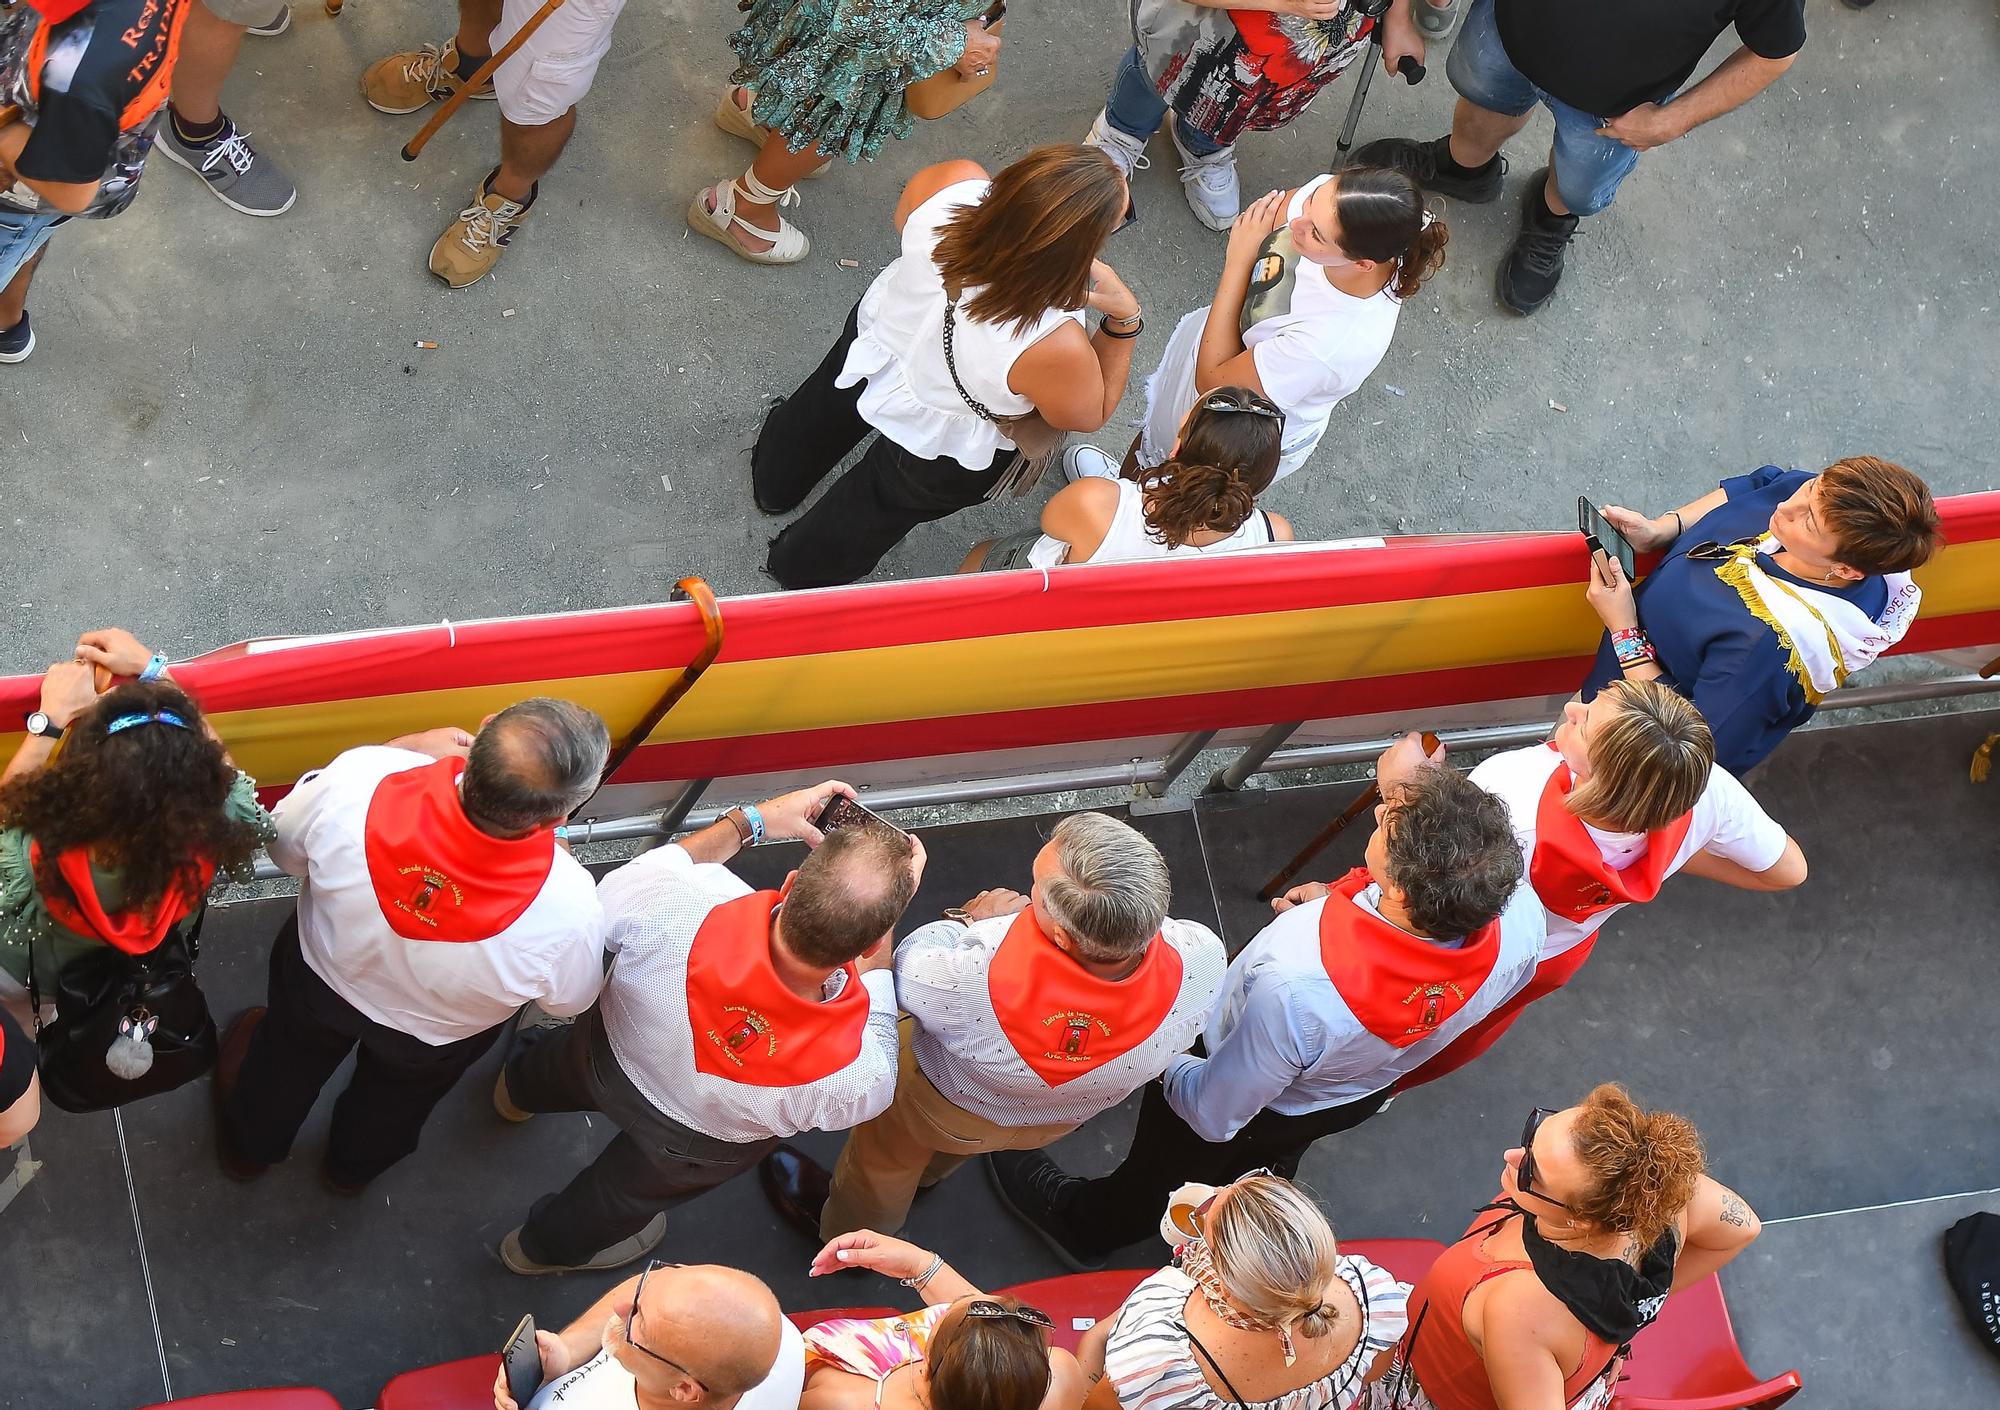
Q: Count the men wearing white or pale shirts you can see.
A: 5